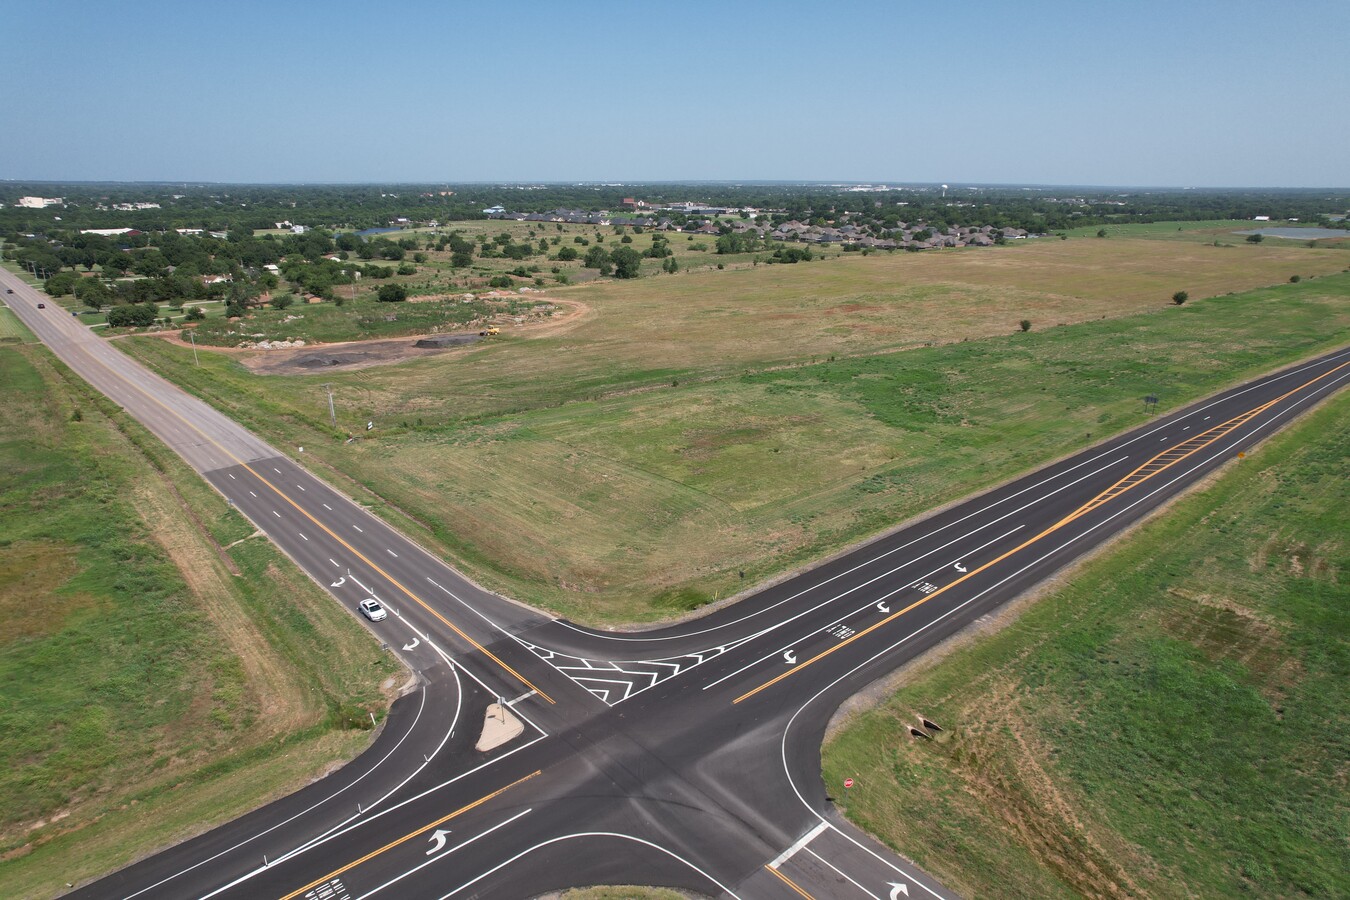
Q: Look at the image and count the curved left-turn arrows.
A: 4